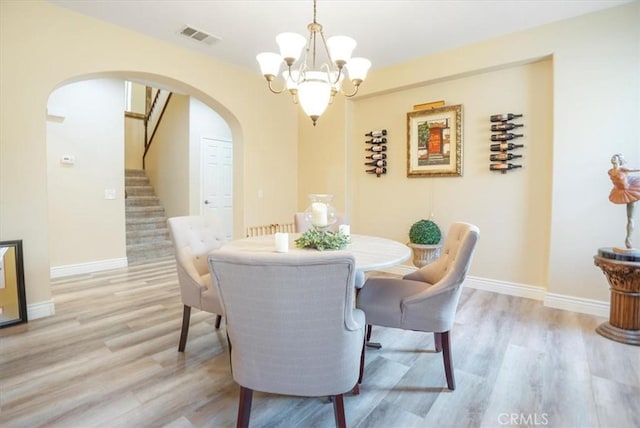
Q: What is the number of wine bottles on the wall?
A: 12